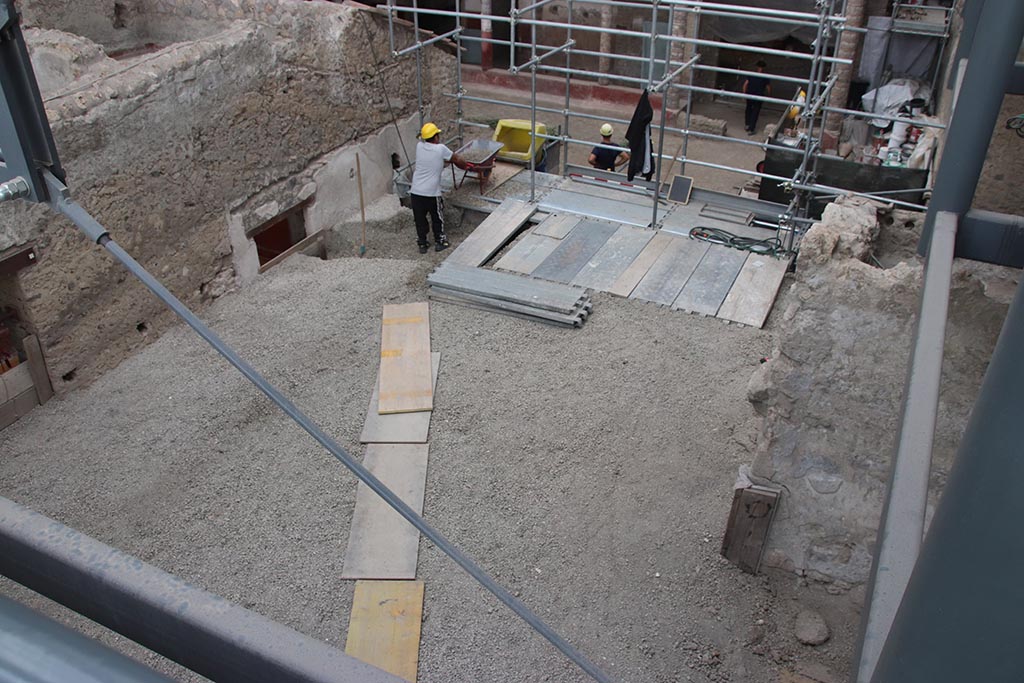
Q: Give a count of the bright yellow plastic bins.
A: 1